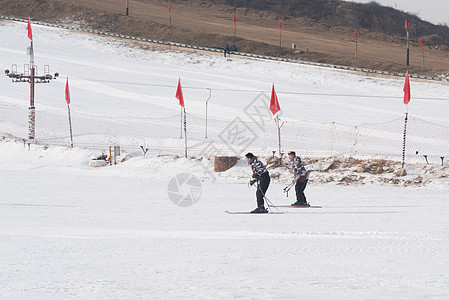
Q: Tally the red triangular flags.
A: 11